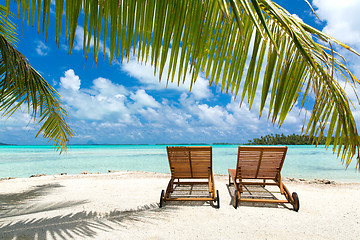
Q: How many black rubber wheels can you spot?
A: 4